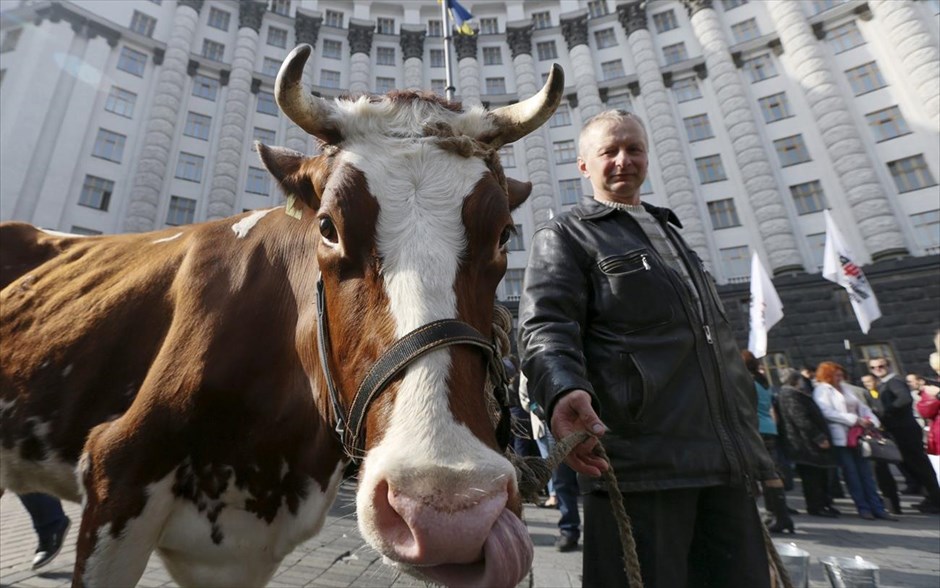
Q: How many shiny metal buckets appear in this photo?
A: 2